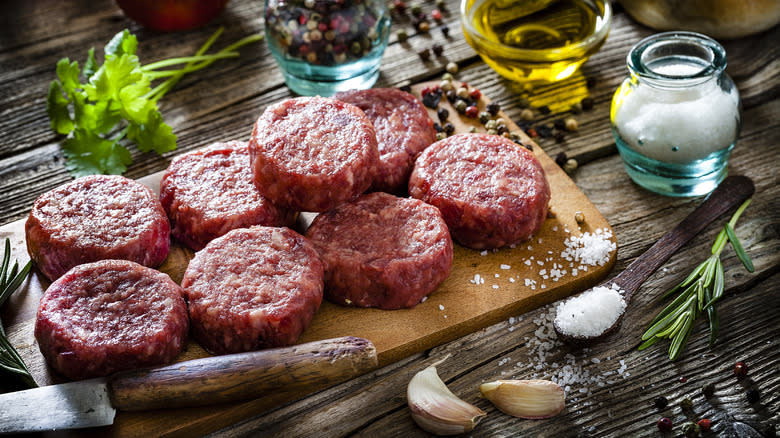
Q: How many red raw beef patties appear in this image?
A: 8